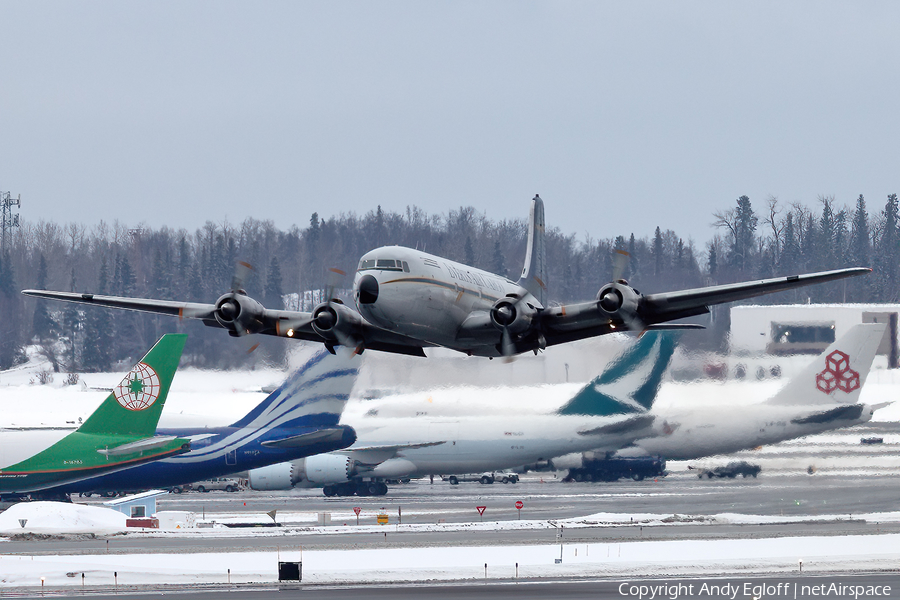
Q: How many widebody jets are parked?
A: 4